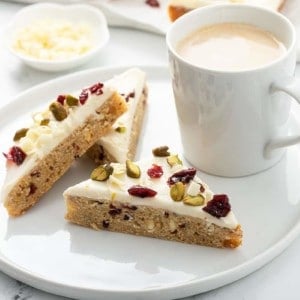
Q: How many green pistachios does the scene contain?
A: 11